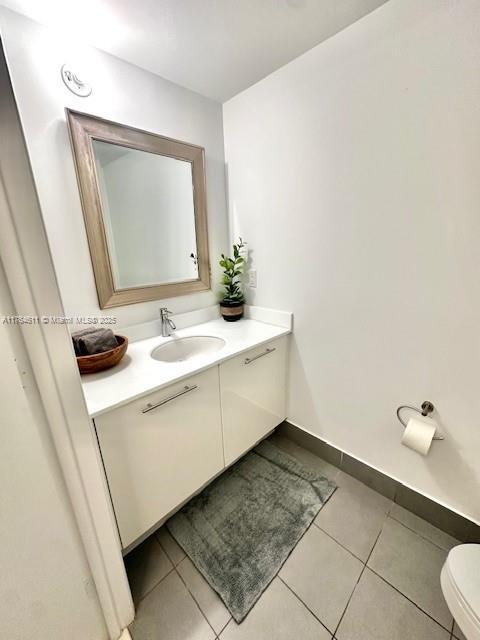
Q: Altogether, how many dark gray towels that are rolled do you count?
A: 2